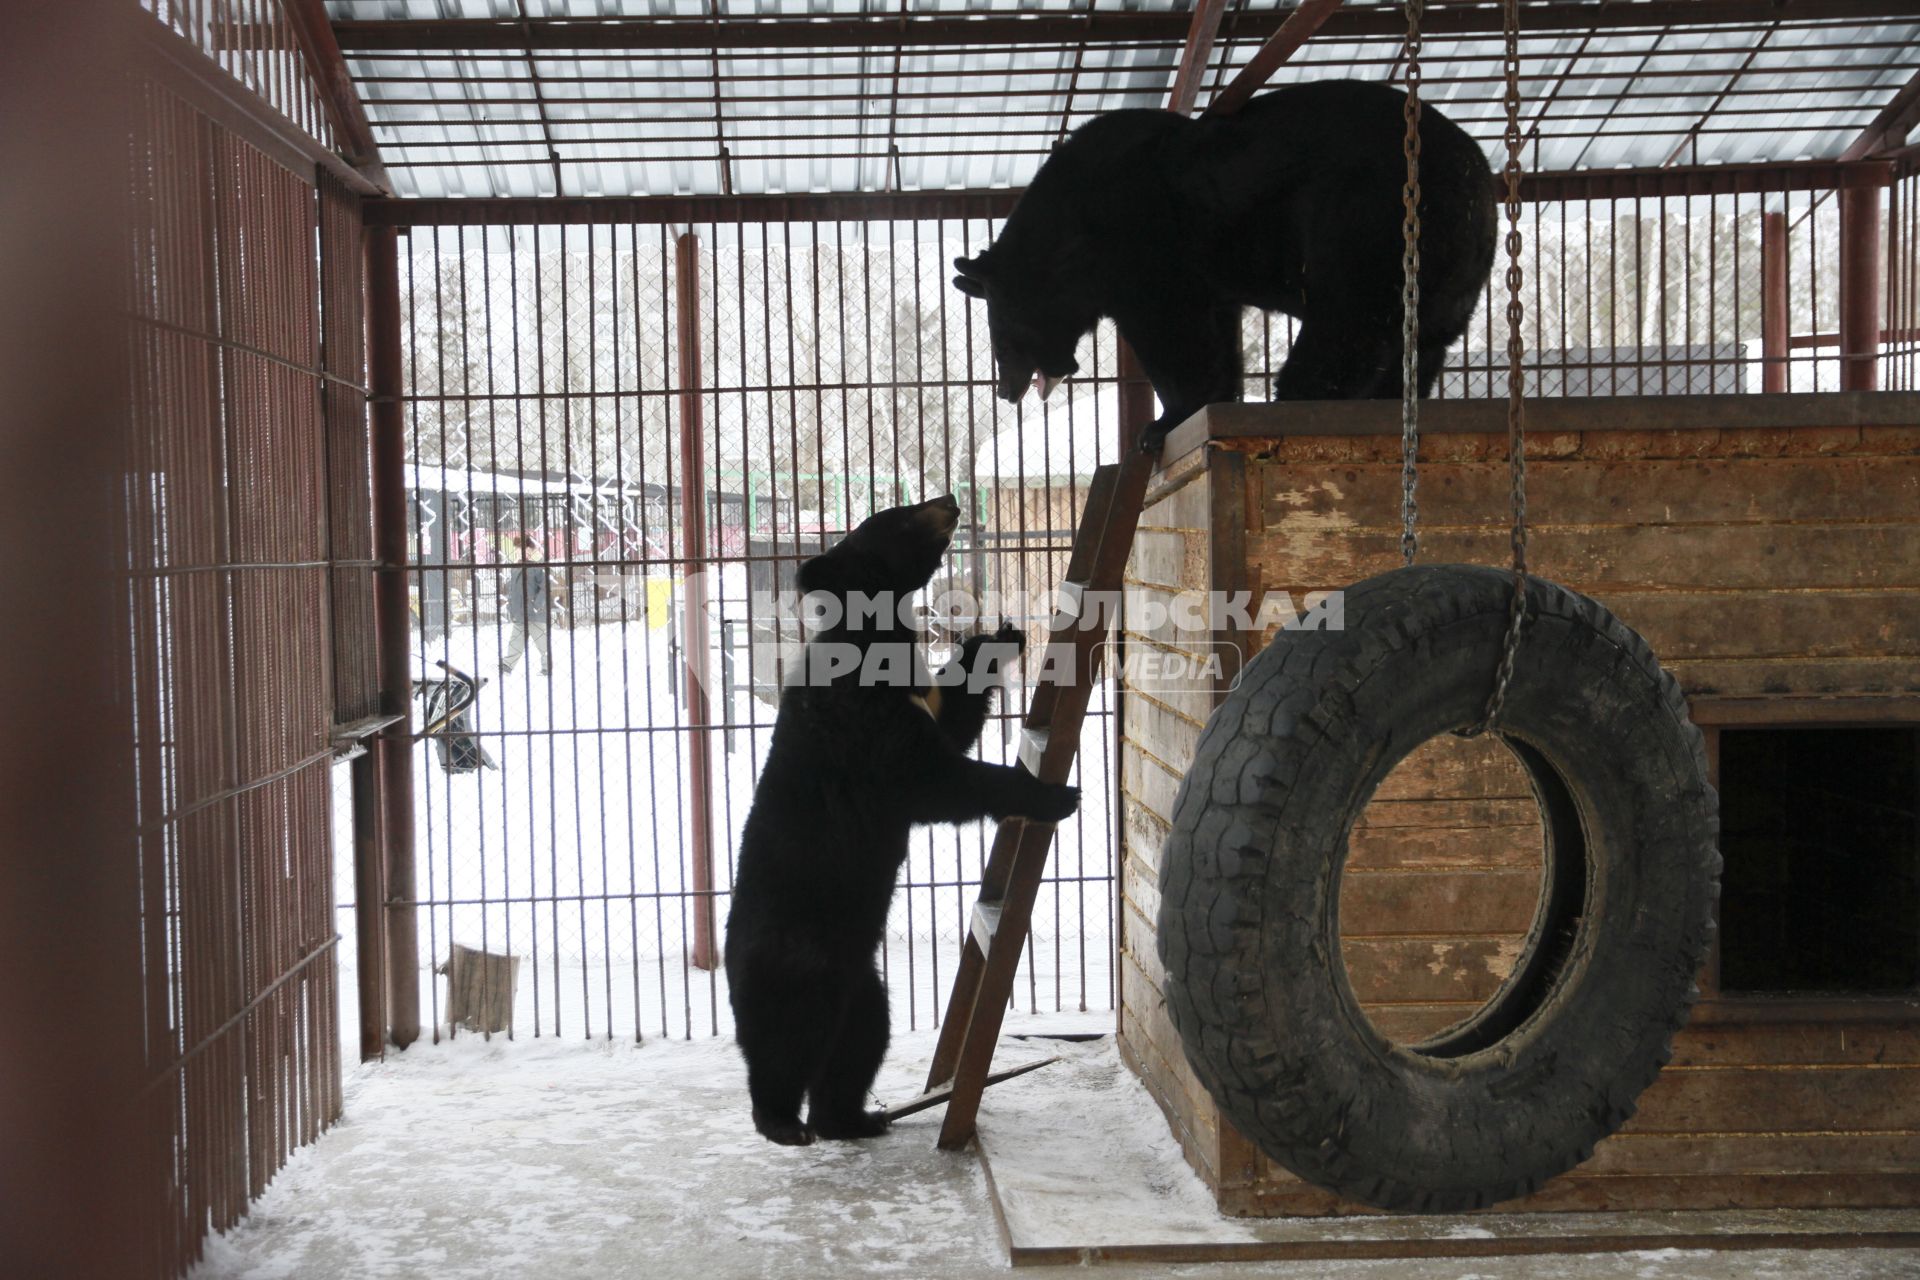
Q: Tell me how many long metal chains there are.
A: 2